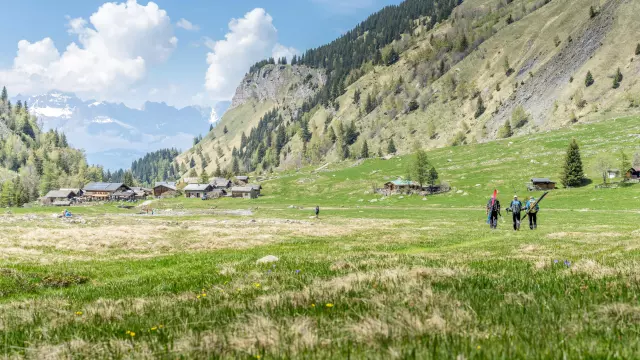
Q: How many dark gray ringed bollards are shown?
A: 0